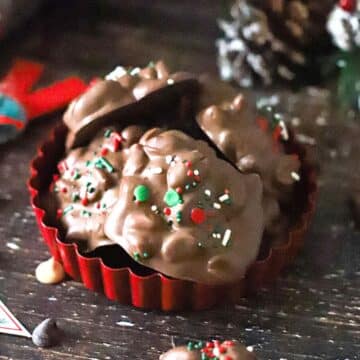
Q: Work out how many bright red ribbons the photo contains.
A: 1